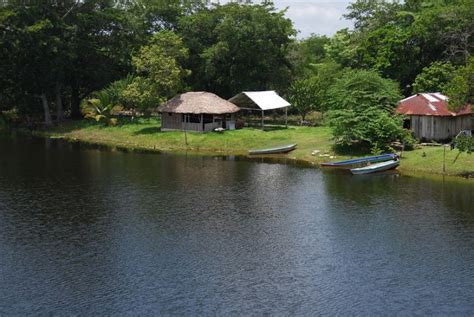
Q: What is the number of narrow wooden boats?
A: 3